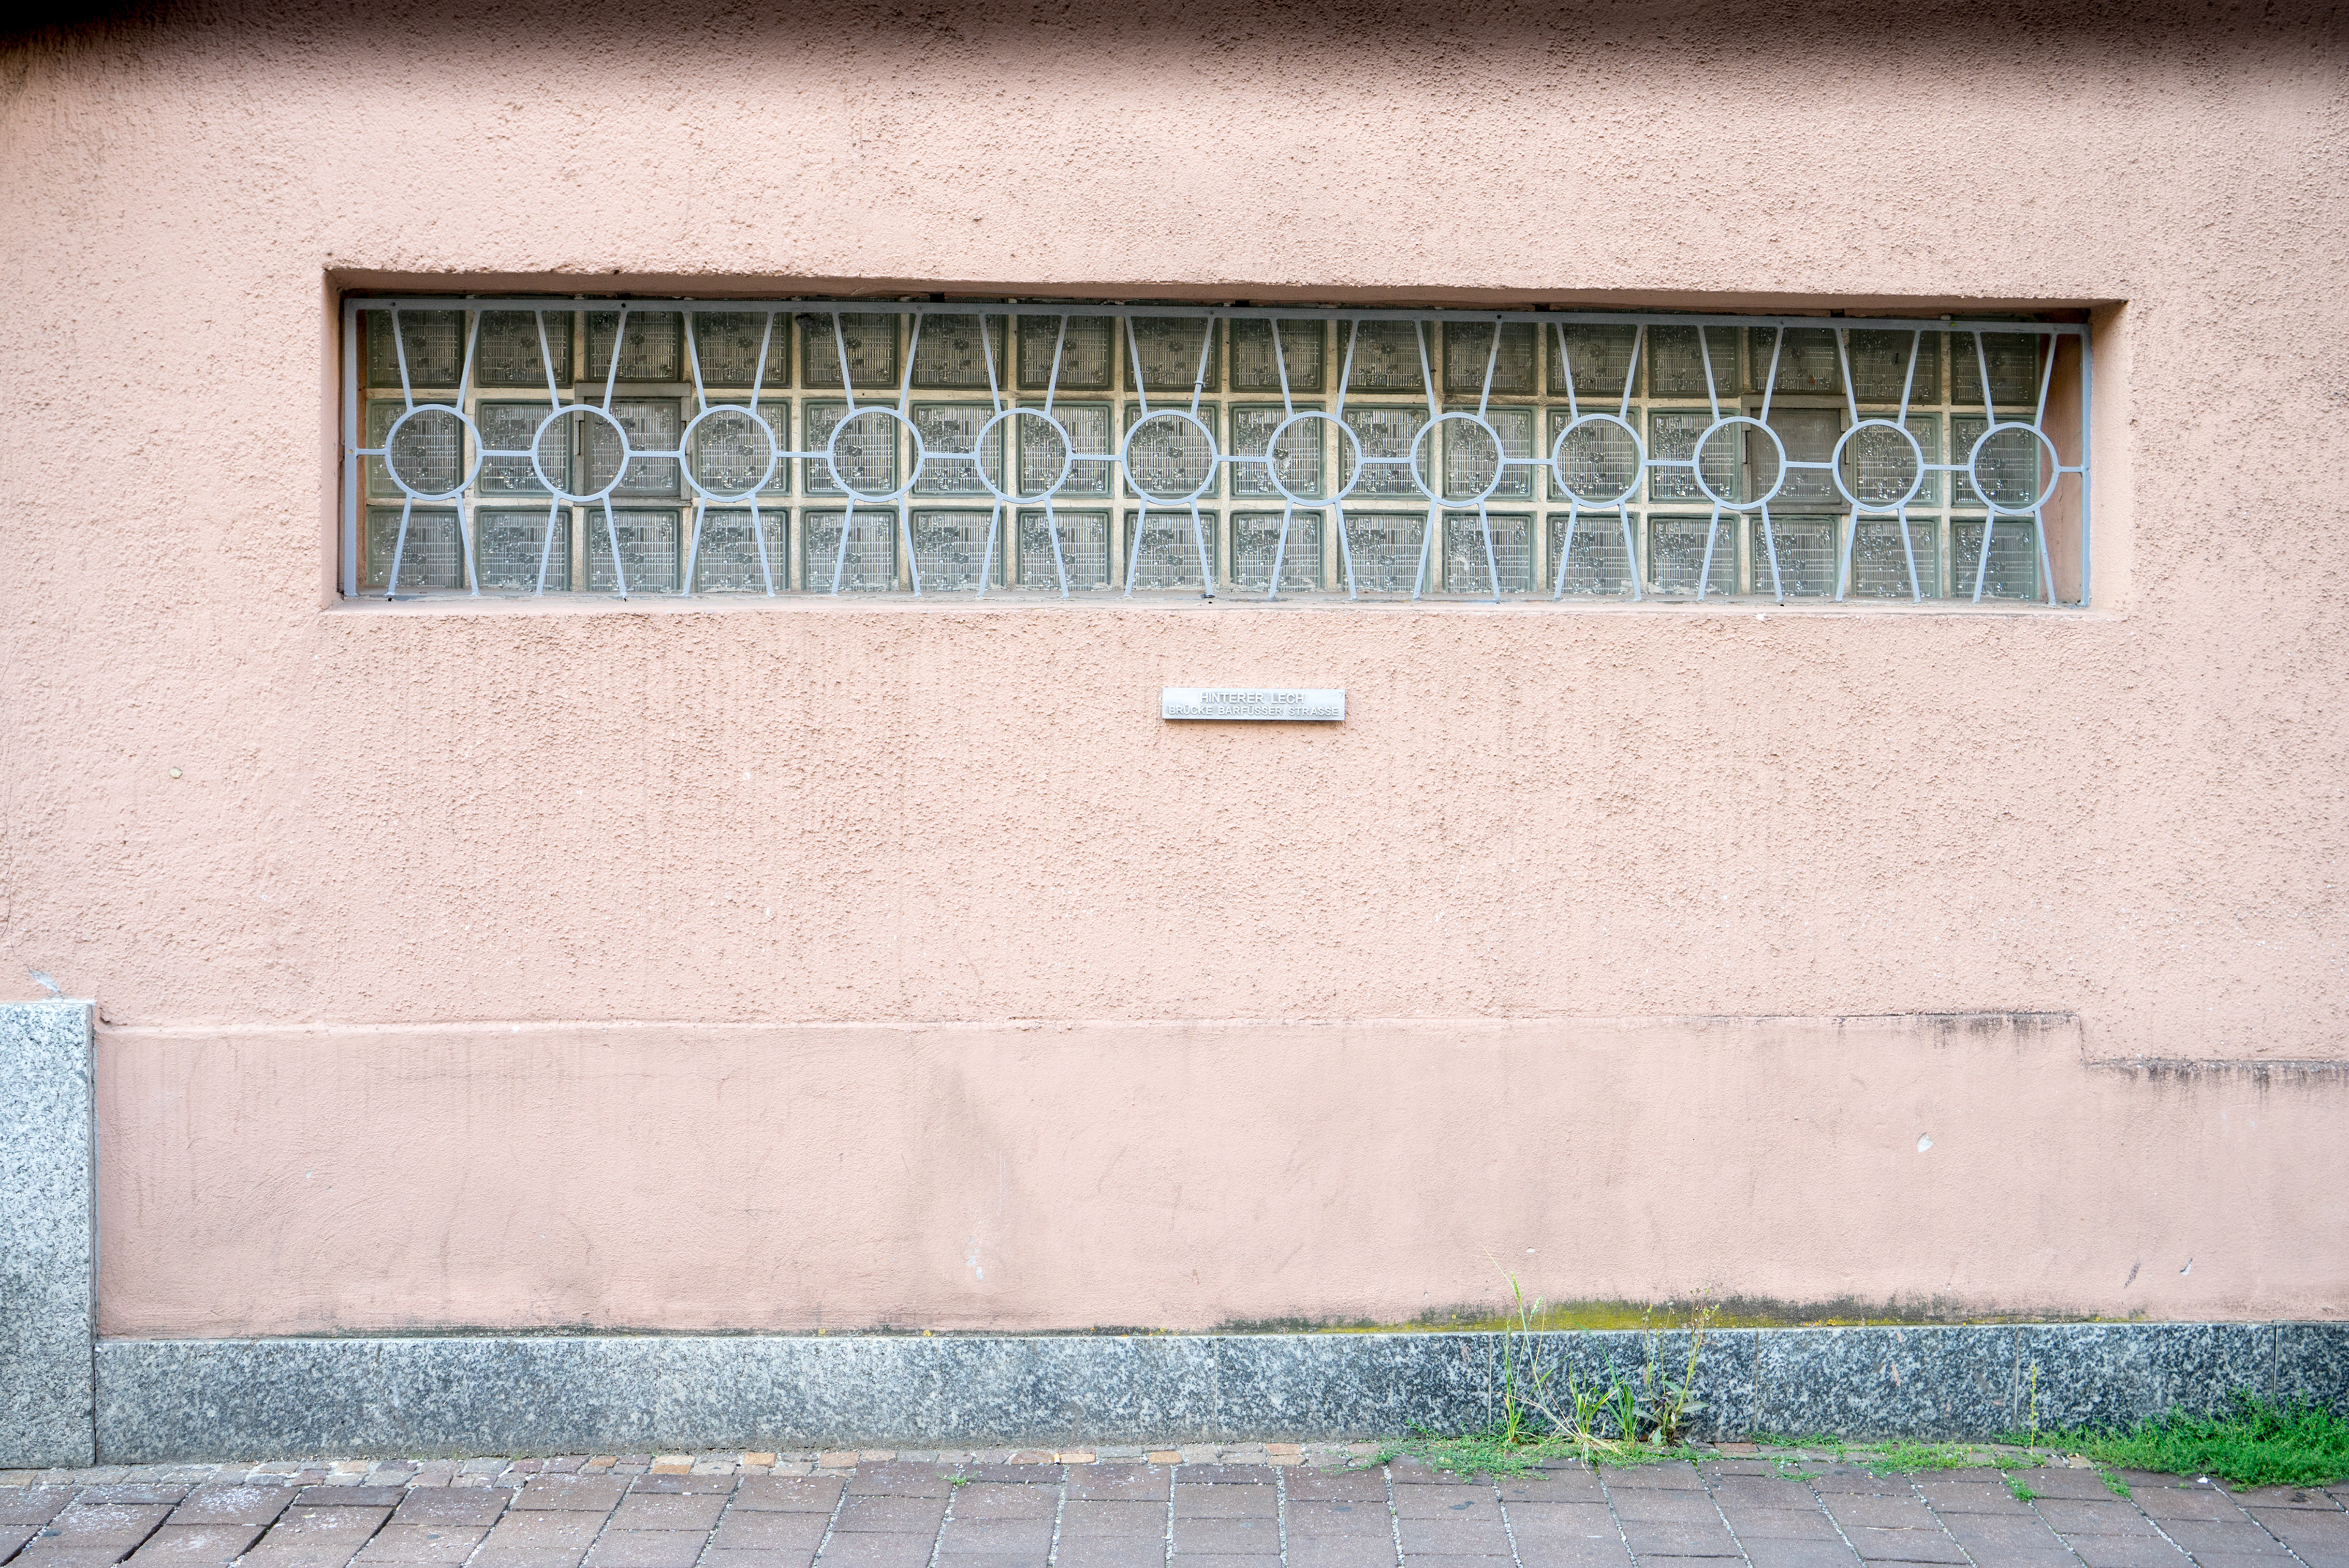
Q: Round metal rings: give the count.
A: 12